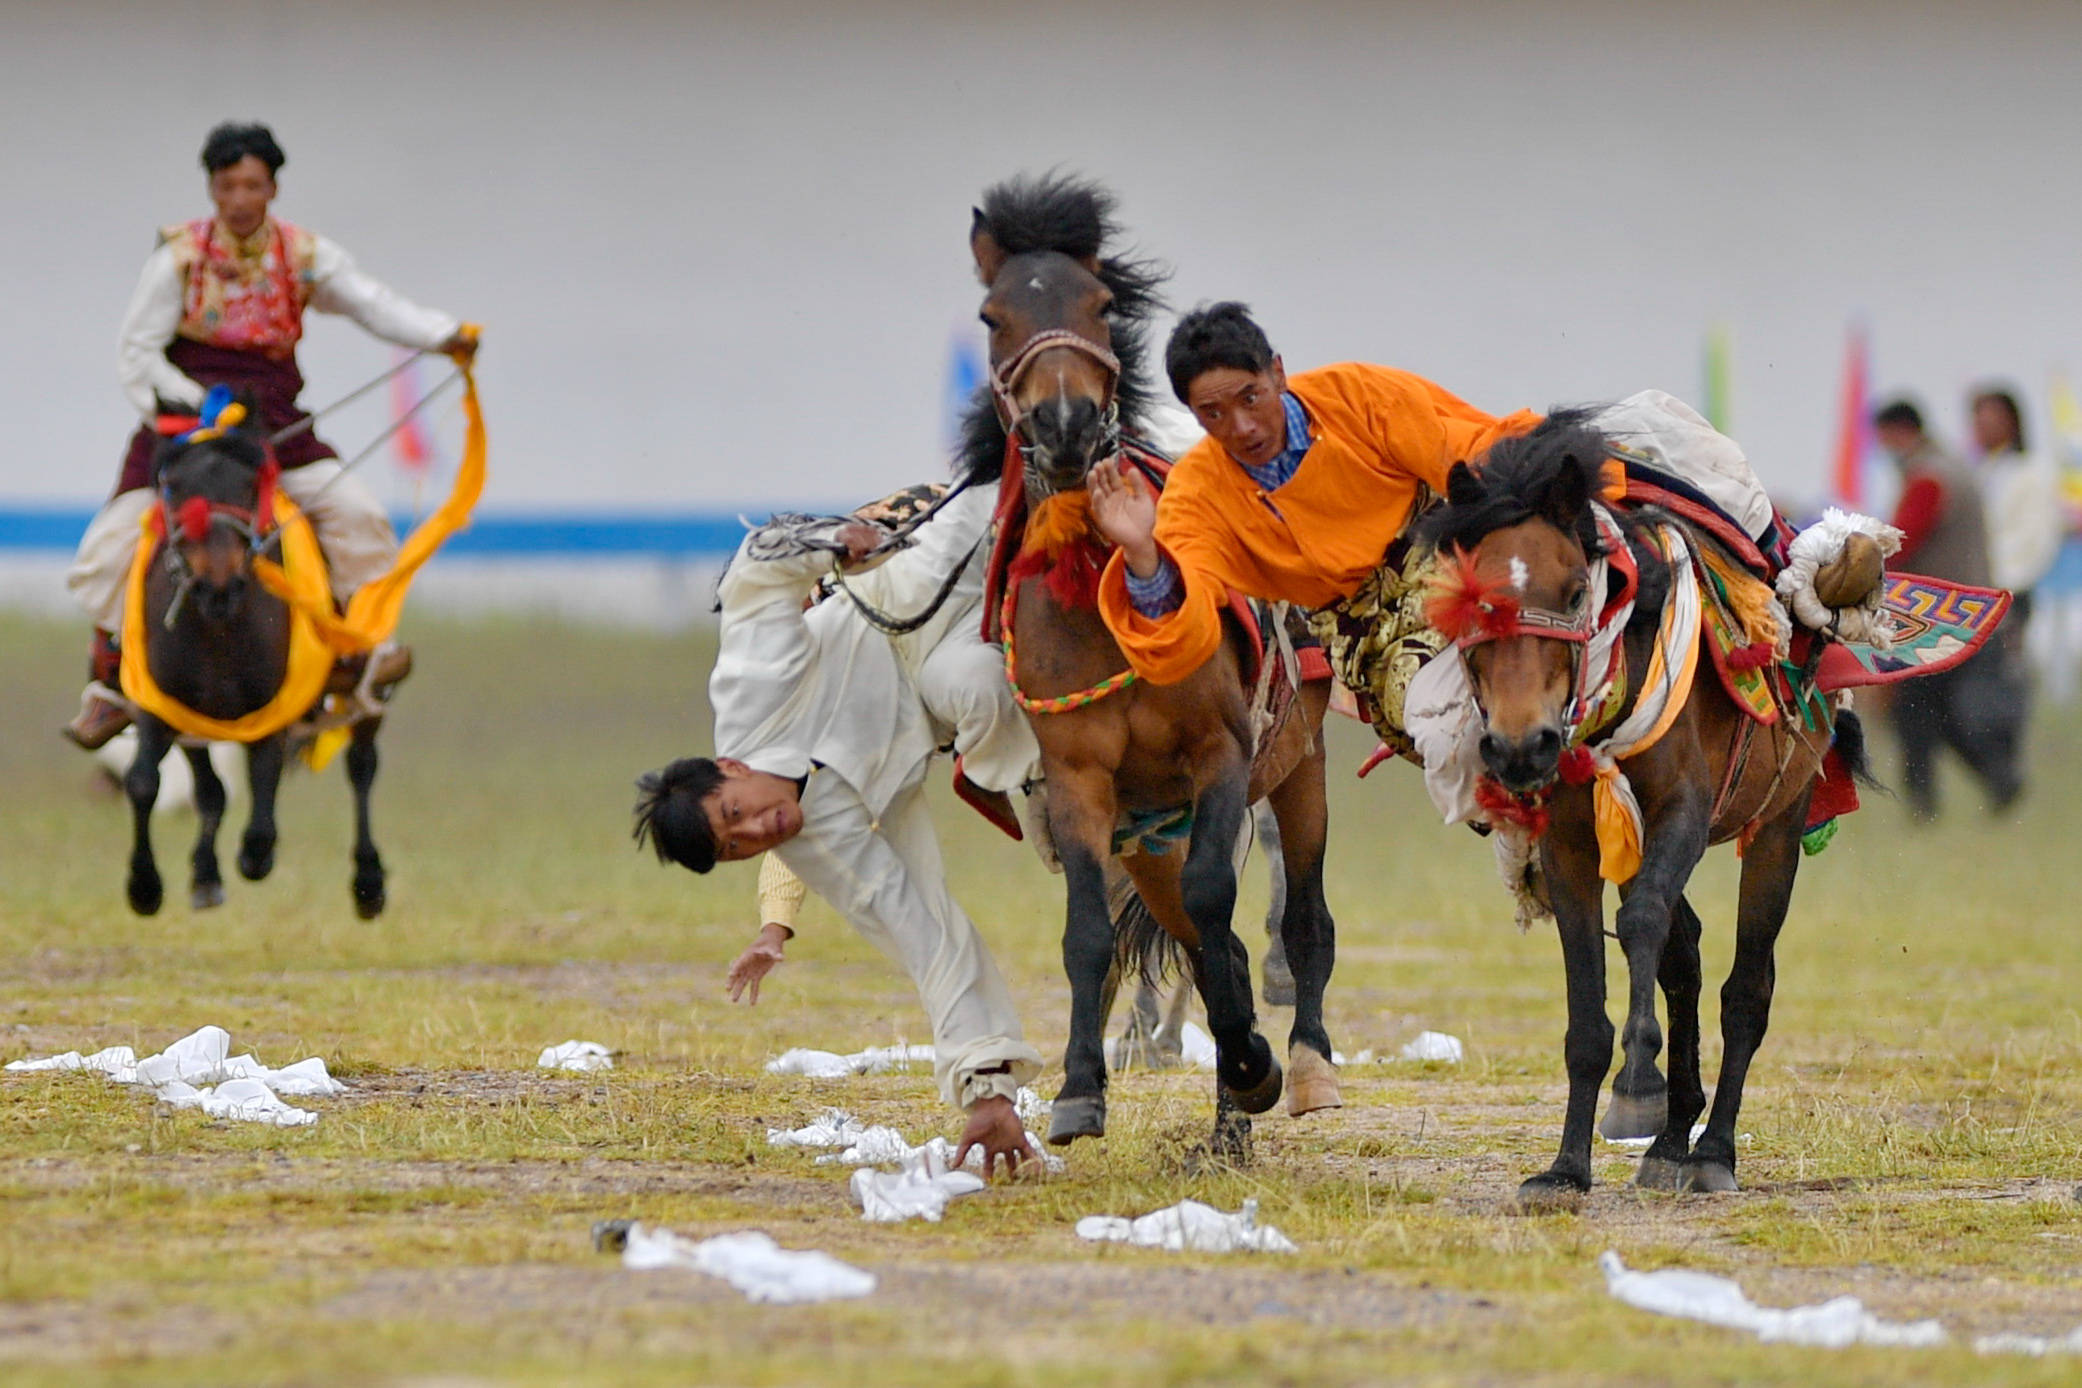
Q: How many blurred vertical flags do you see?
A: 5